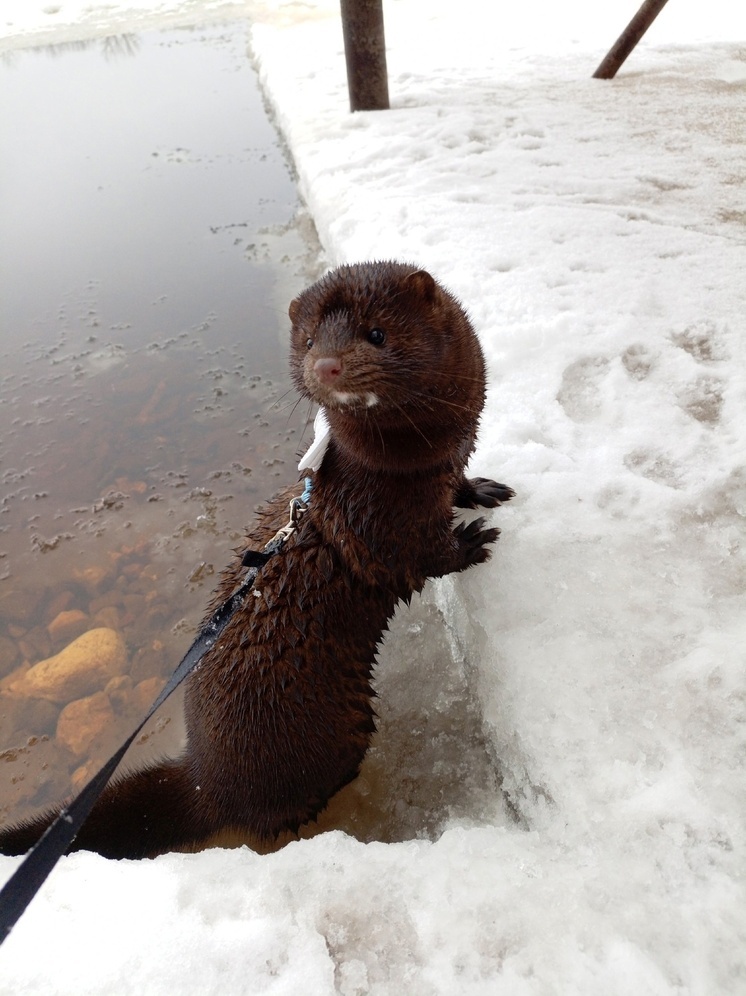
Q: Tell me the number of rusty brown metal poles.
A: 2